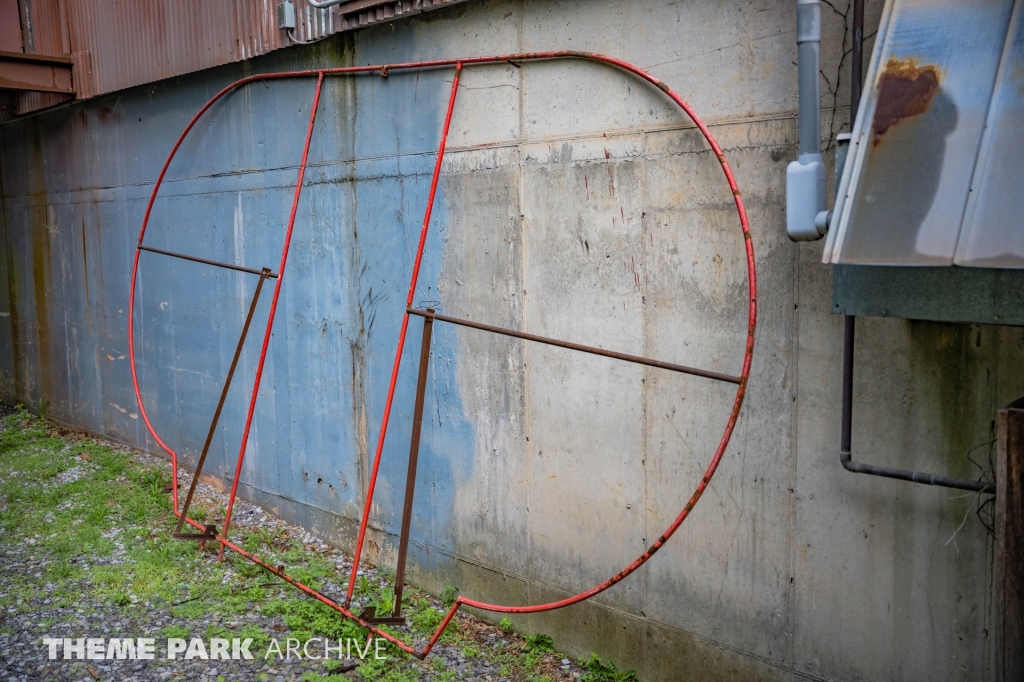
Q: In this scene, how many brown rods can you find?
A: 4